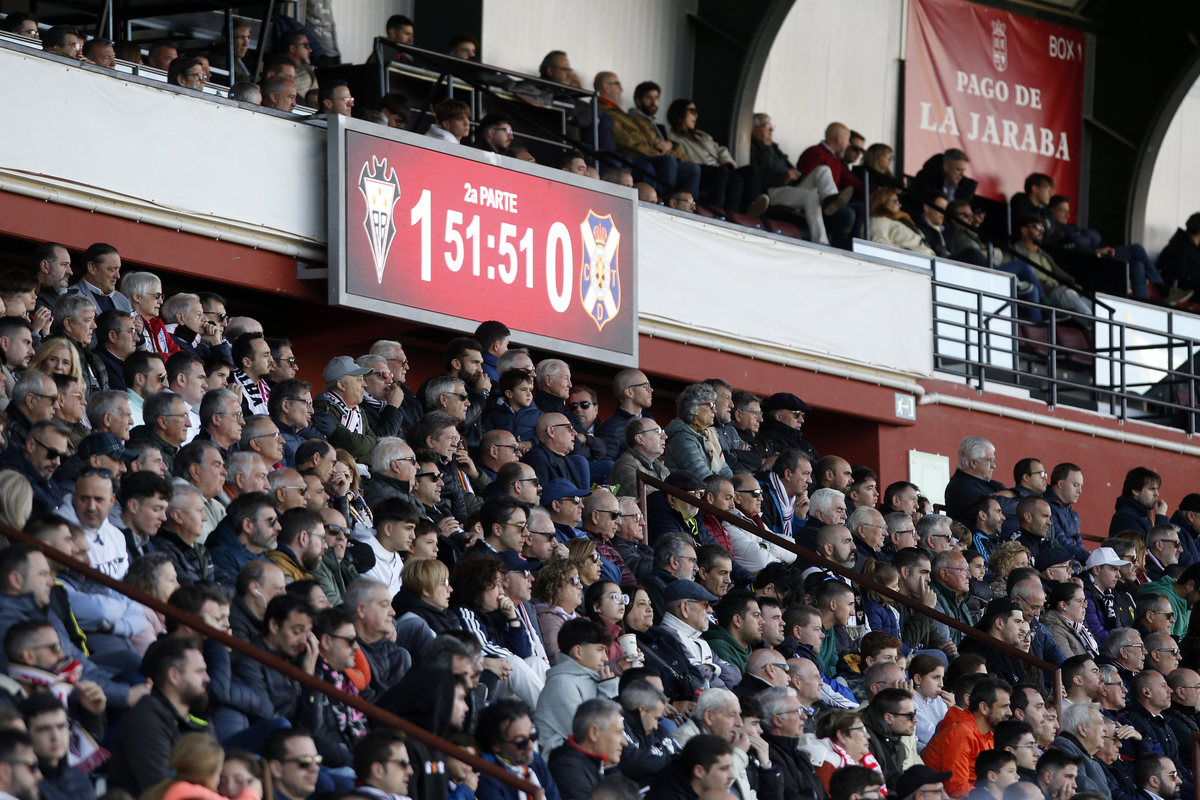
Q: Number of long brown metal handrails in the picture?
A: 2